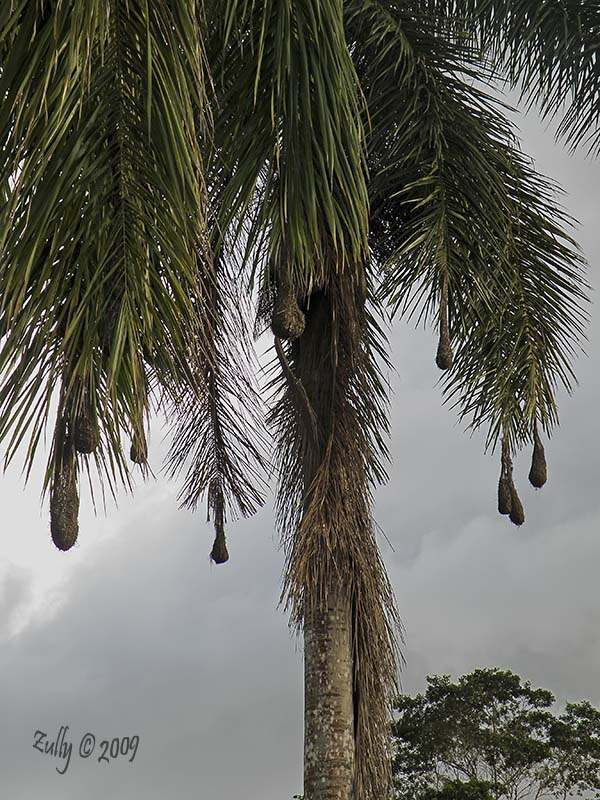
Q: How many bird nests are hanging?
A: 9